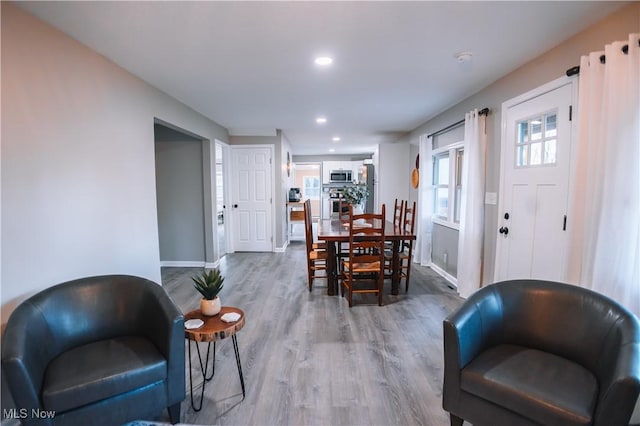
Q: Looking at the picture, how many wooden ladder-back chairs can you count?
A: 6